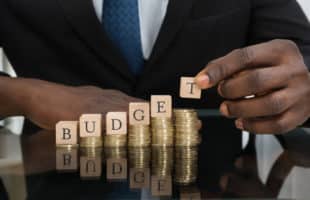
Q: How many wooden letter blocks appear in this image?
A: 6